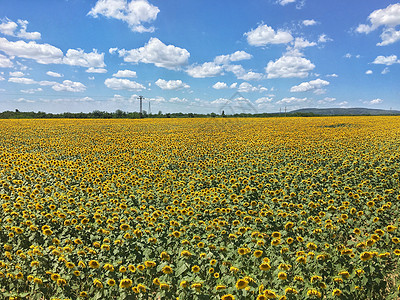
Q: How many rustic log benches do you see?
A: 0